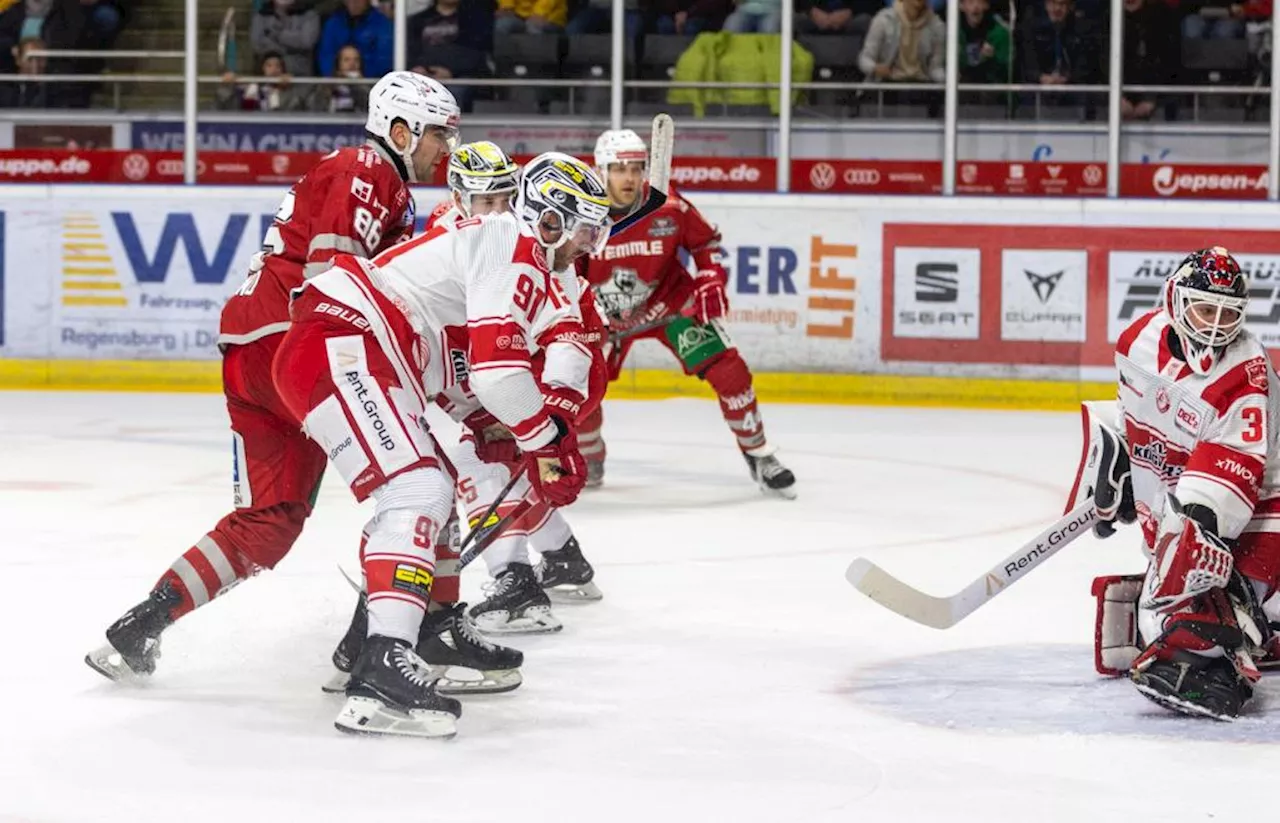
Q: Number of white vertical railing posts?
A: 7